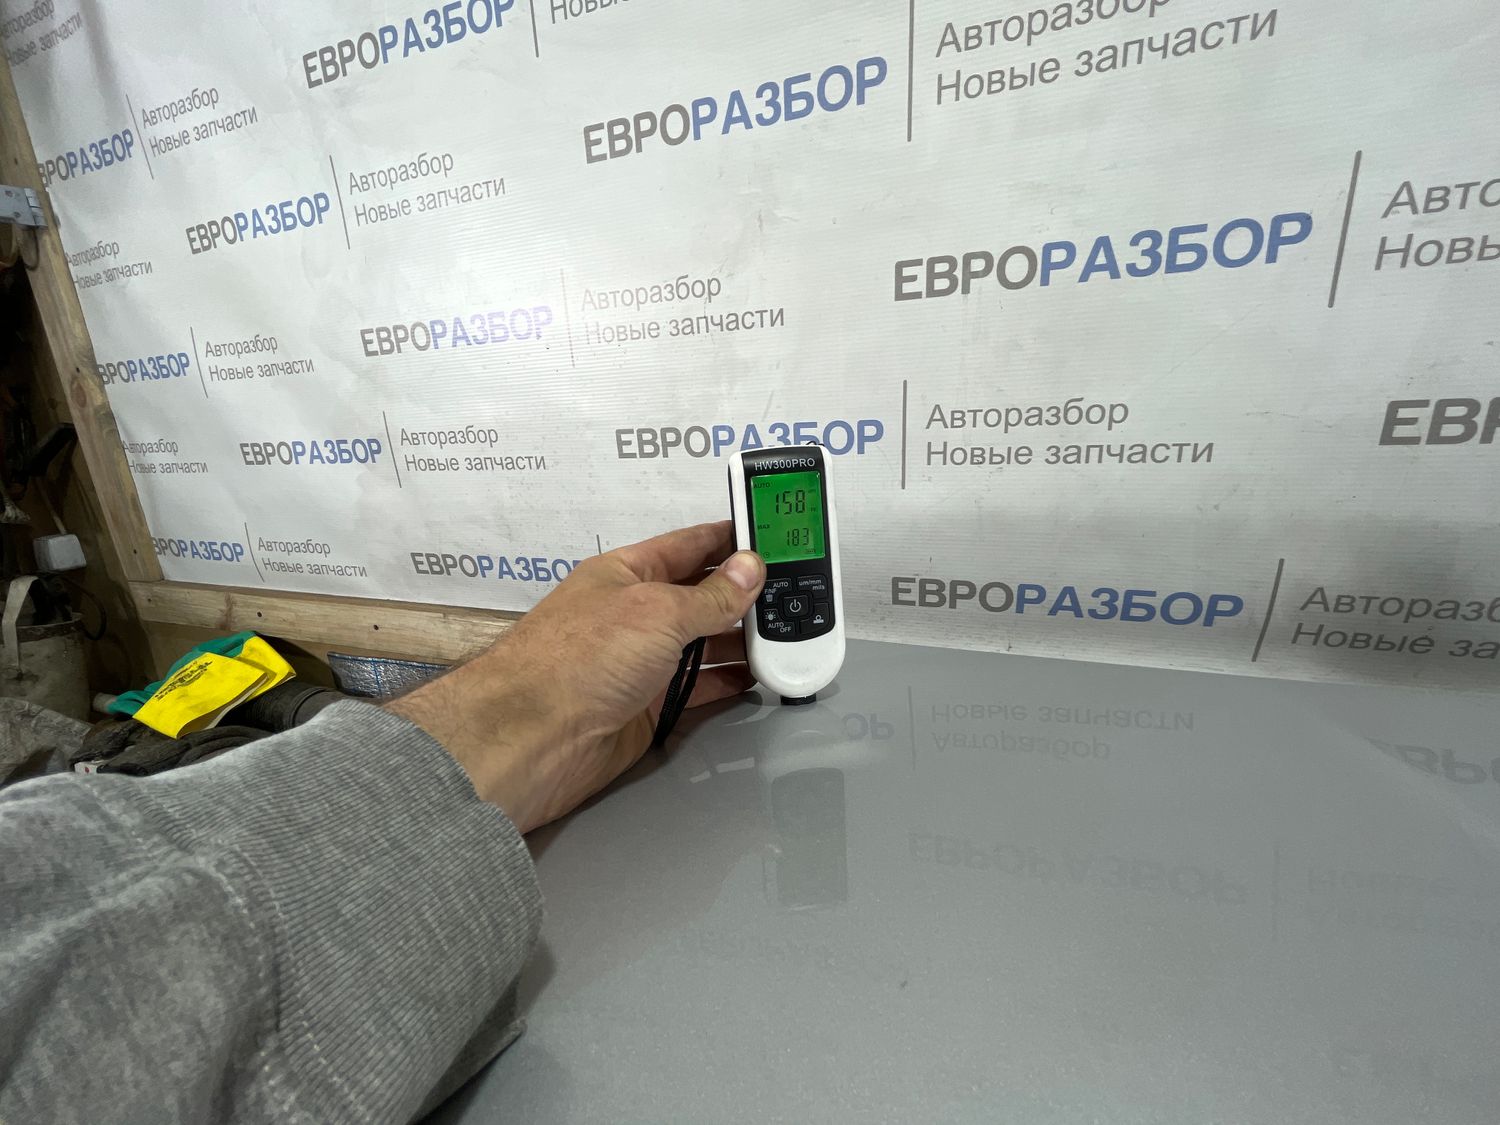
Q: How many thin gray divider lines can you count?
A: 12